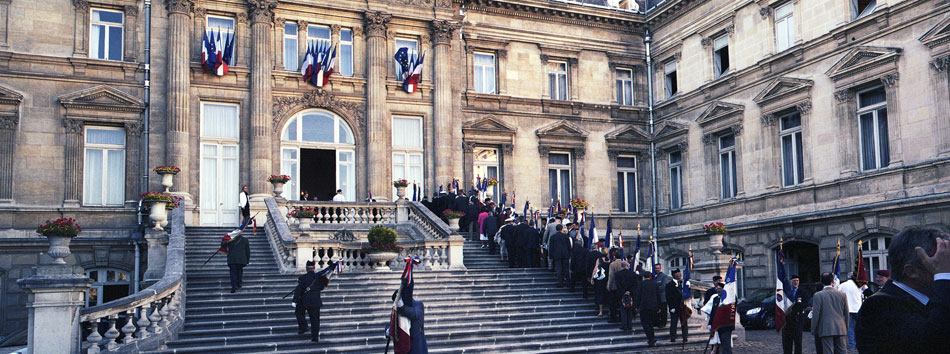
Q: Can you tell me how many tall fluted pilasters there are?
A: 4